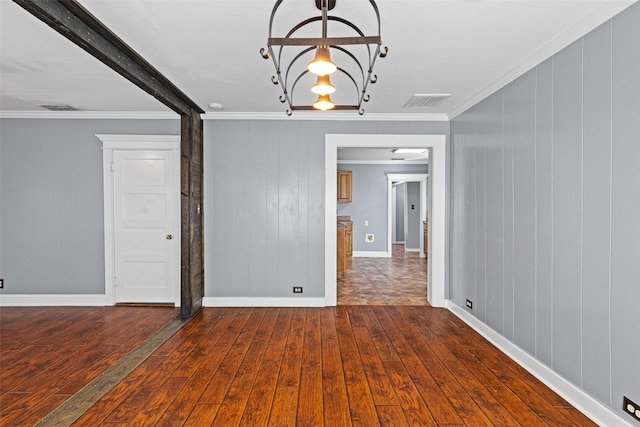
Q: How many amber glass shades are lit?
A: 3